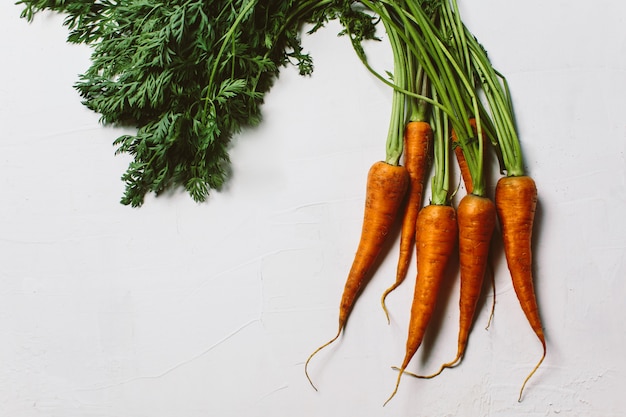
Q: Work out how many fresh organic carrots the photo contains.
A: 6